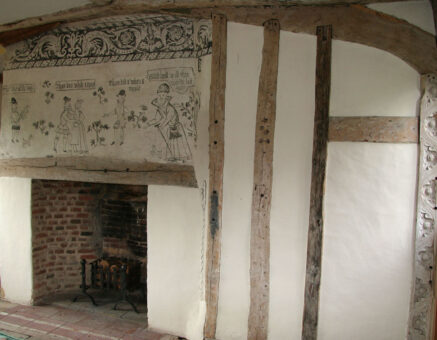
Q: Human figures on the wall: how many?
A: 5